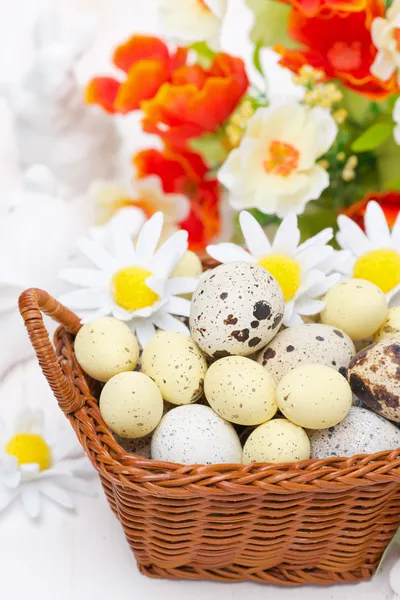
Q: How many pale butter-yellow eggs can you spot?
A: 9